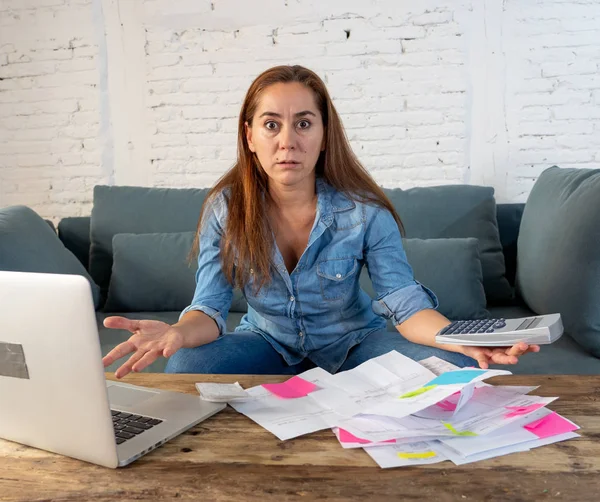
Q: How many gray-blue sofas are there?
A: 1